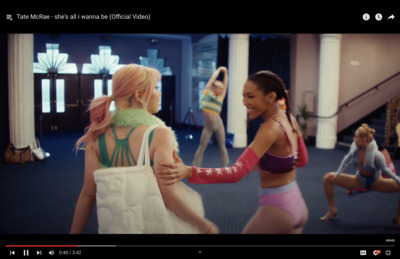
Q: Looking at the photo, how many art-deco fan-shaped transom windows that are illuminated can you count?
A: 3